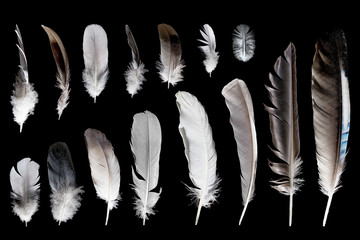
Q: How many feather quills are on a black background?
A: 15